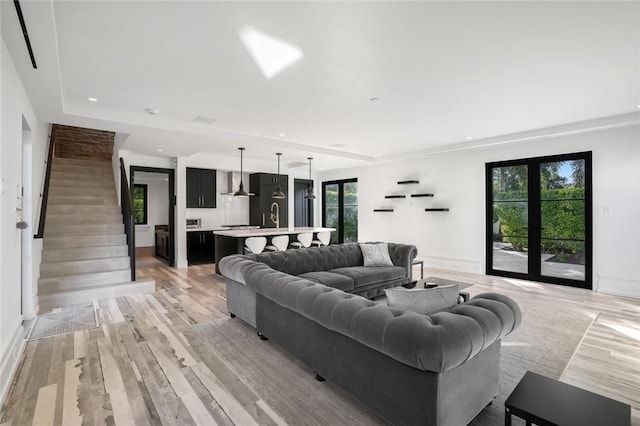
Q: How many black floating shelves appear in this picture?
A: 5